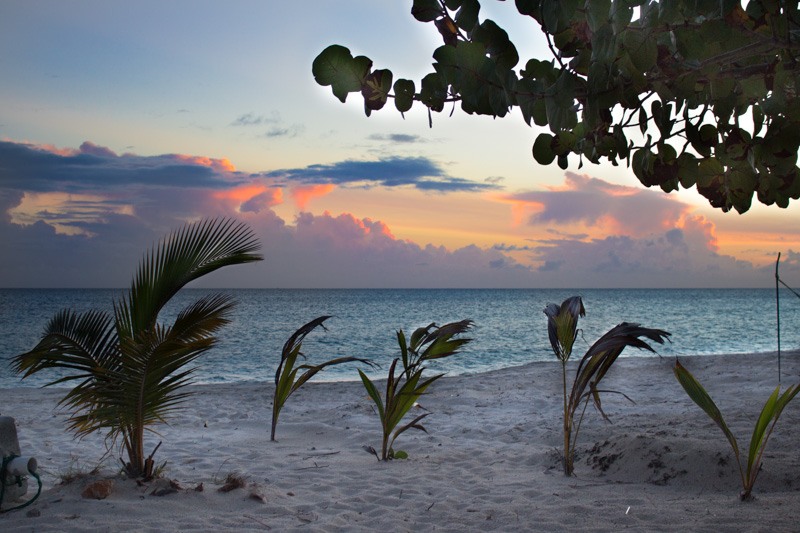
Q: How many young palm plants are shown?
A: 5